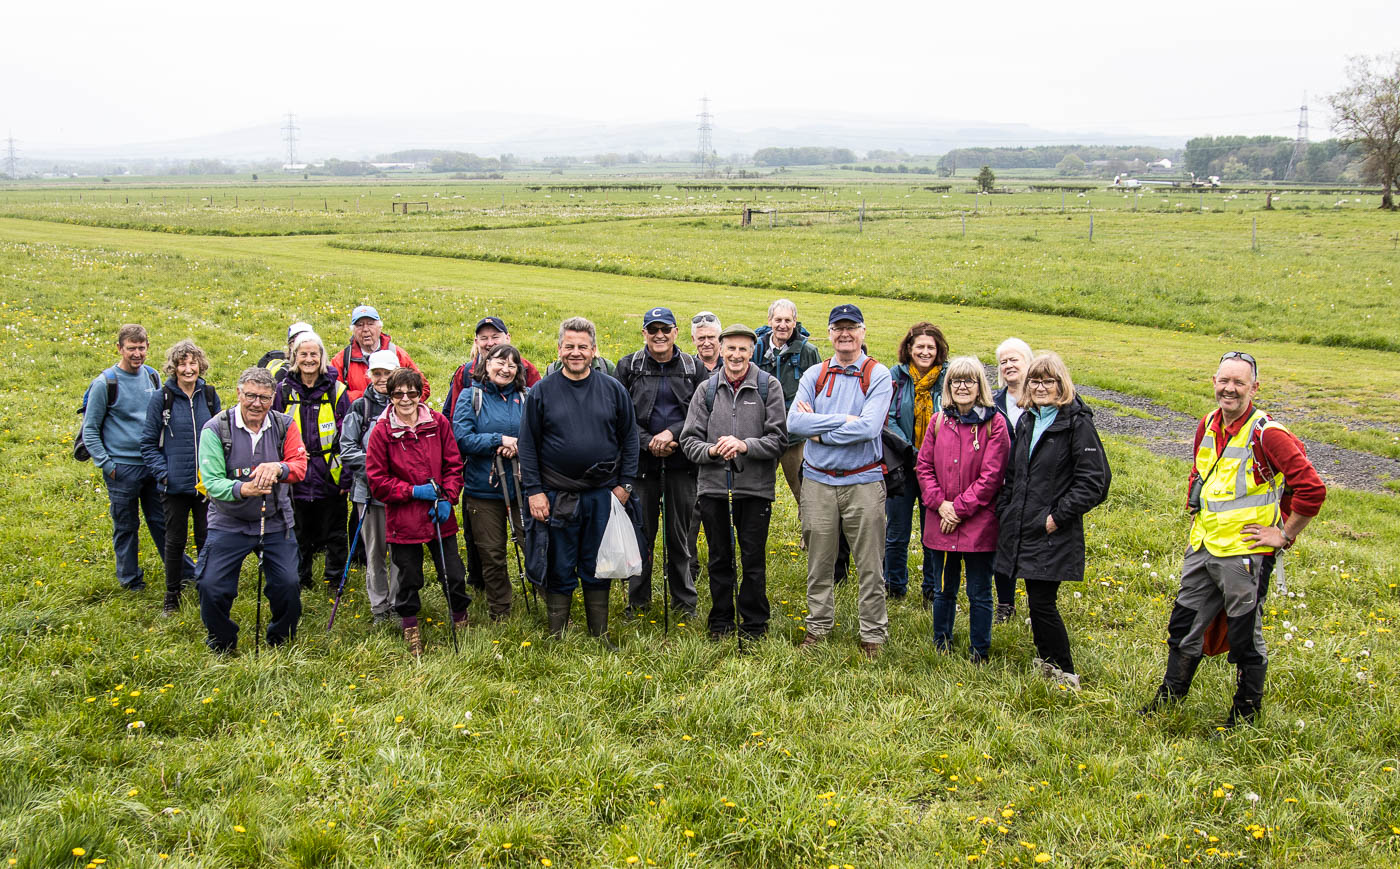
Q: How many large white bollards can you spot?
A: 0